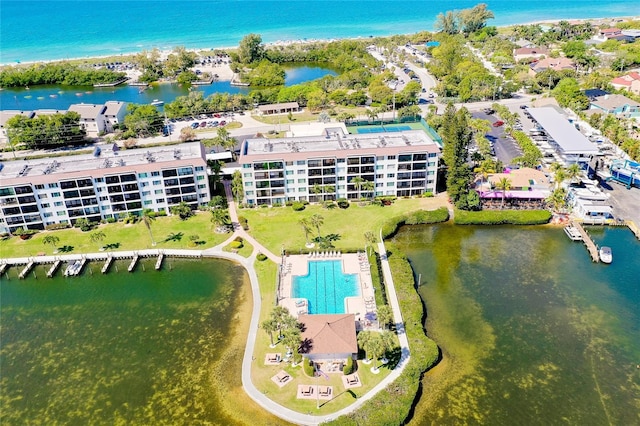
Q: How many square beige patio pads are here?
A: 5